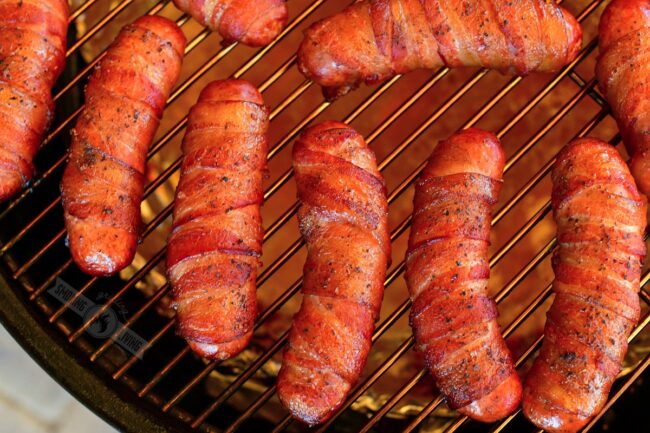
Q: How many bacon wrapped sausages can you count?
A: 9